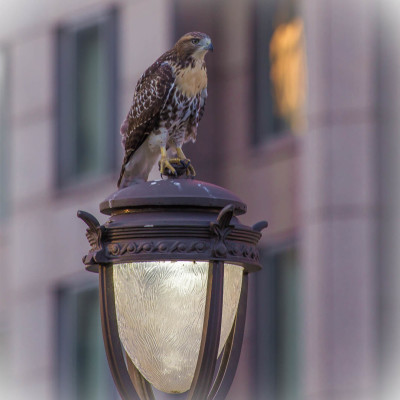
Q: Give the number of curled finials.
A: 3